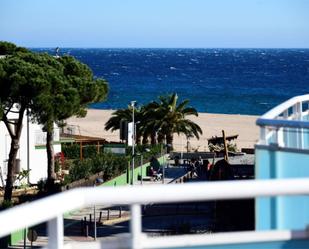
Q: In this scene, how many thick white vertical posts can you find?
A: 2